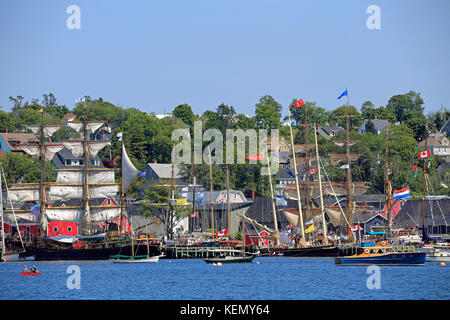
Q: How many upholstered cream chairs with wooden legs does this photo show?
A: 0